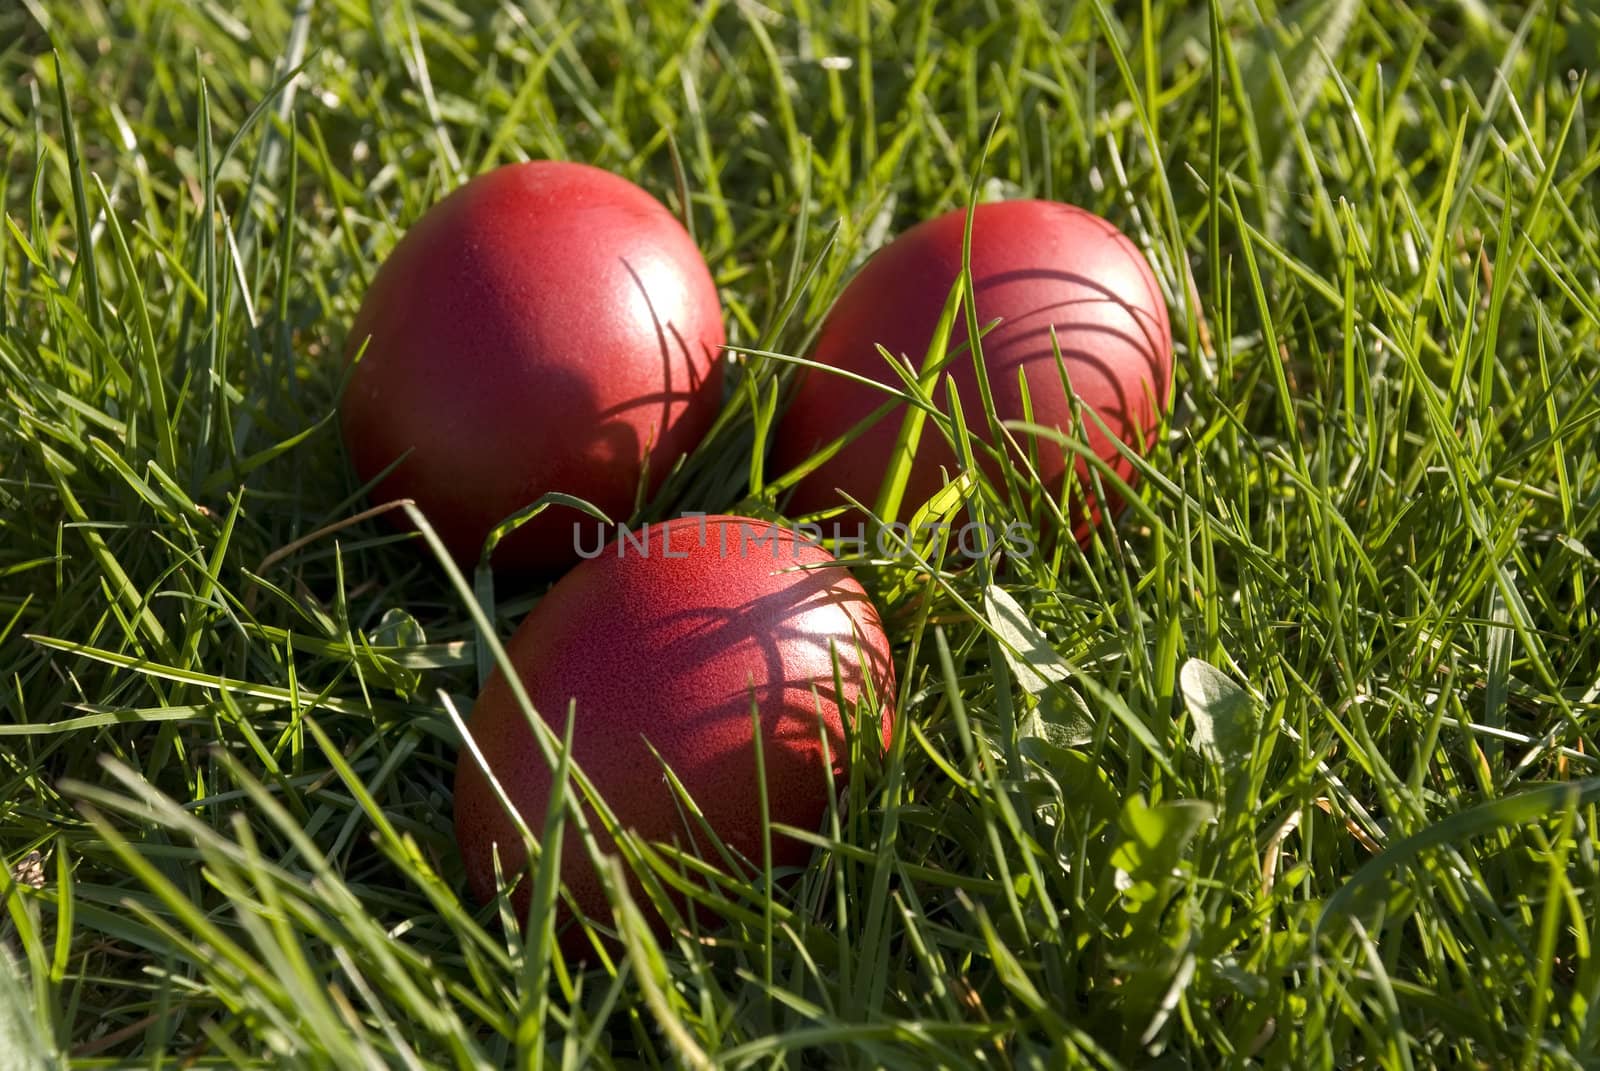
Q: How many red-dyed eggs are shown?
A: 3